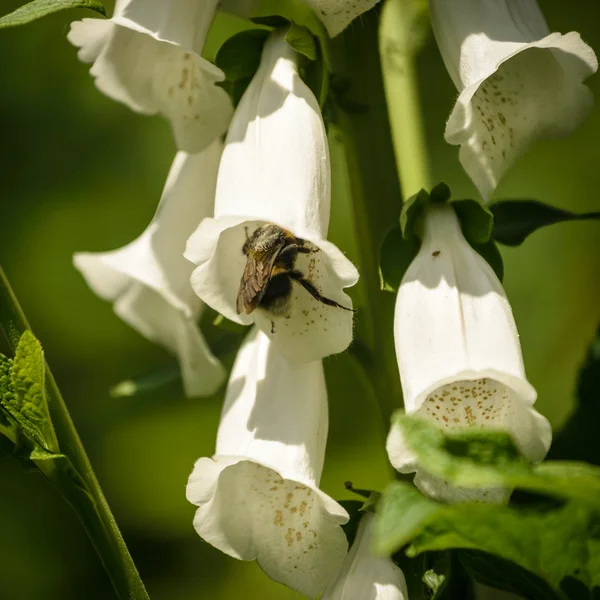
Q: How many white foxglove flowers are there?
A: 8